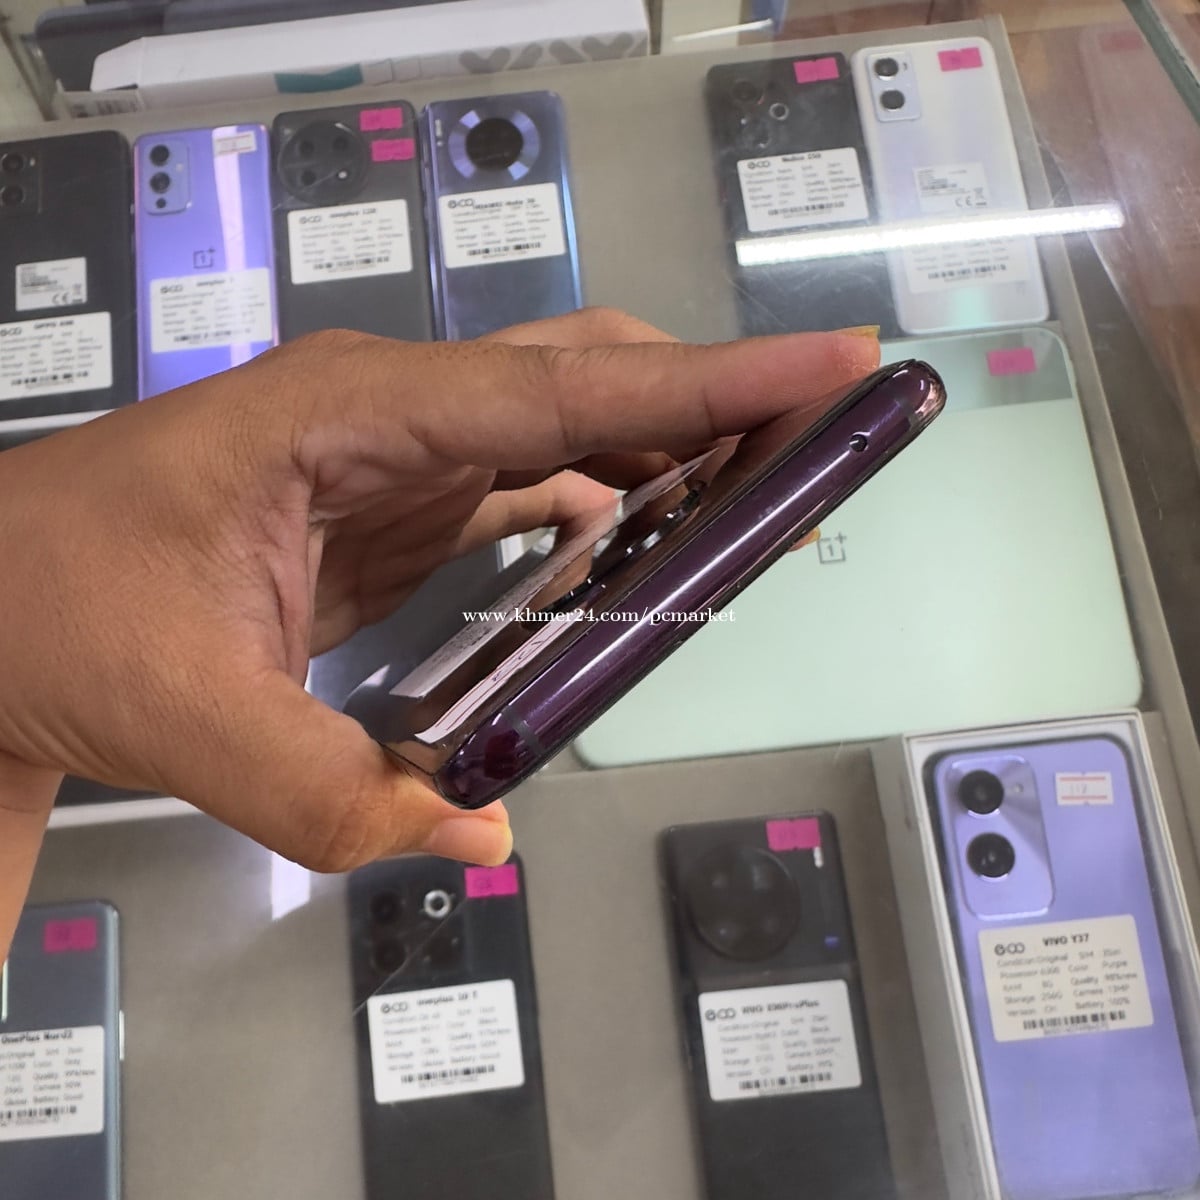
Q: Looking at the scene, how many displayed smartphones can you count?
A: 10